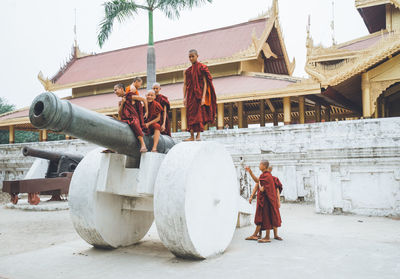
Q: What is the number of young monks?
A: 7